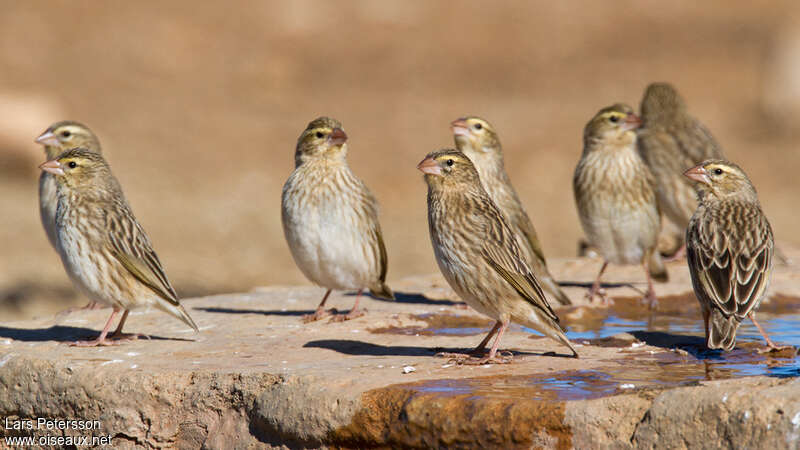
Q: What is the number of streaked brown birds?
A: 8